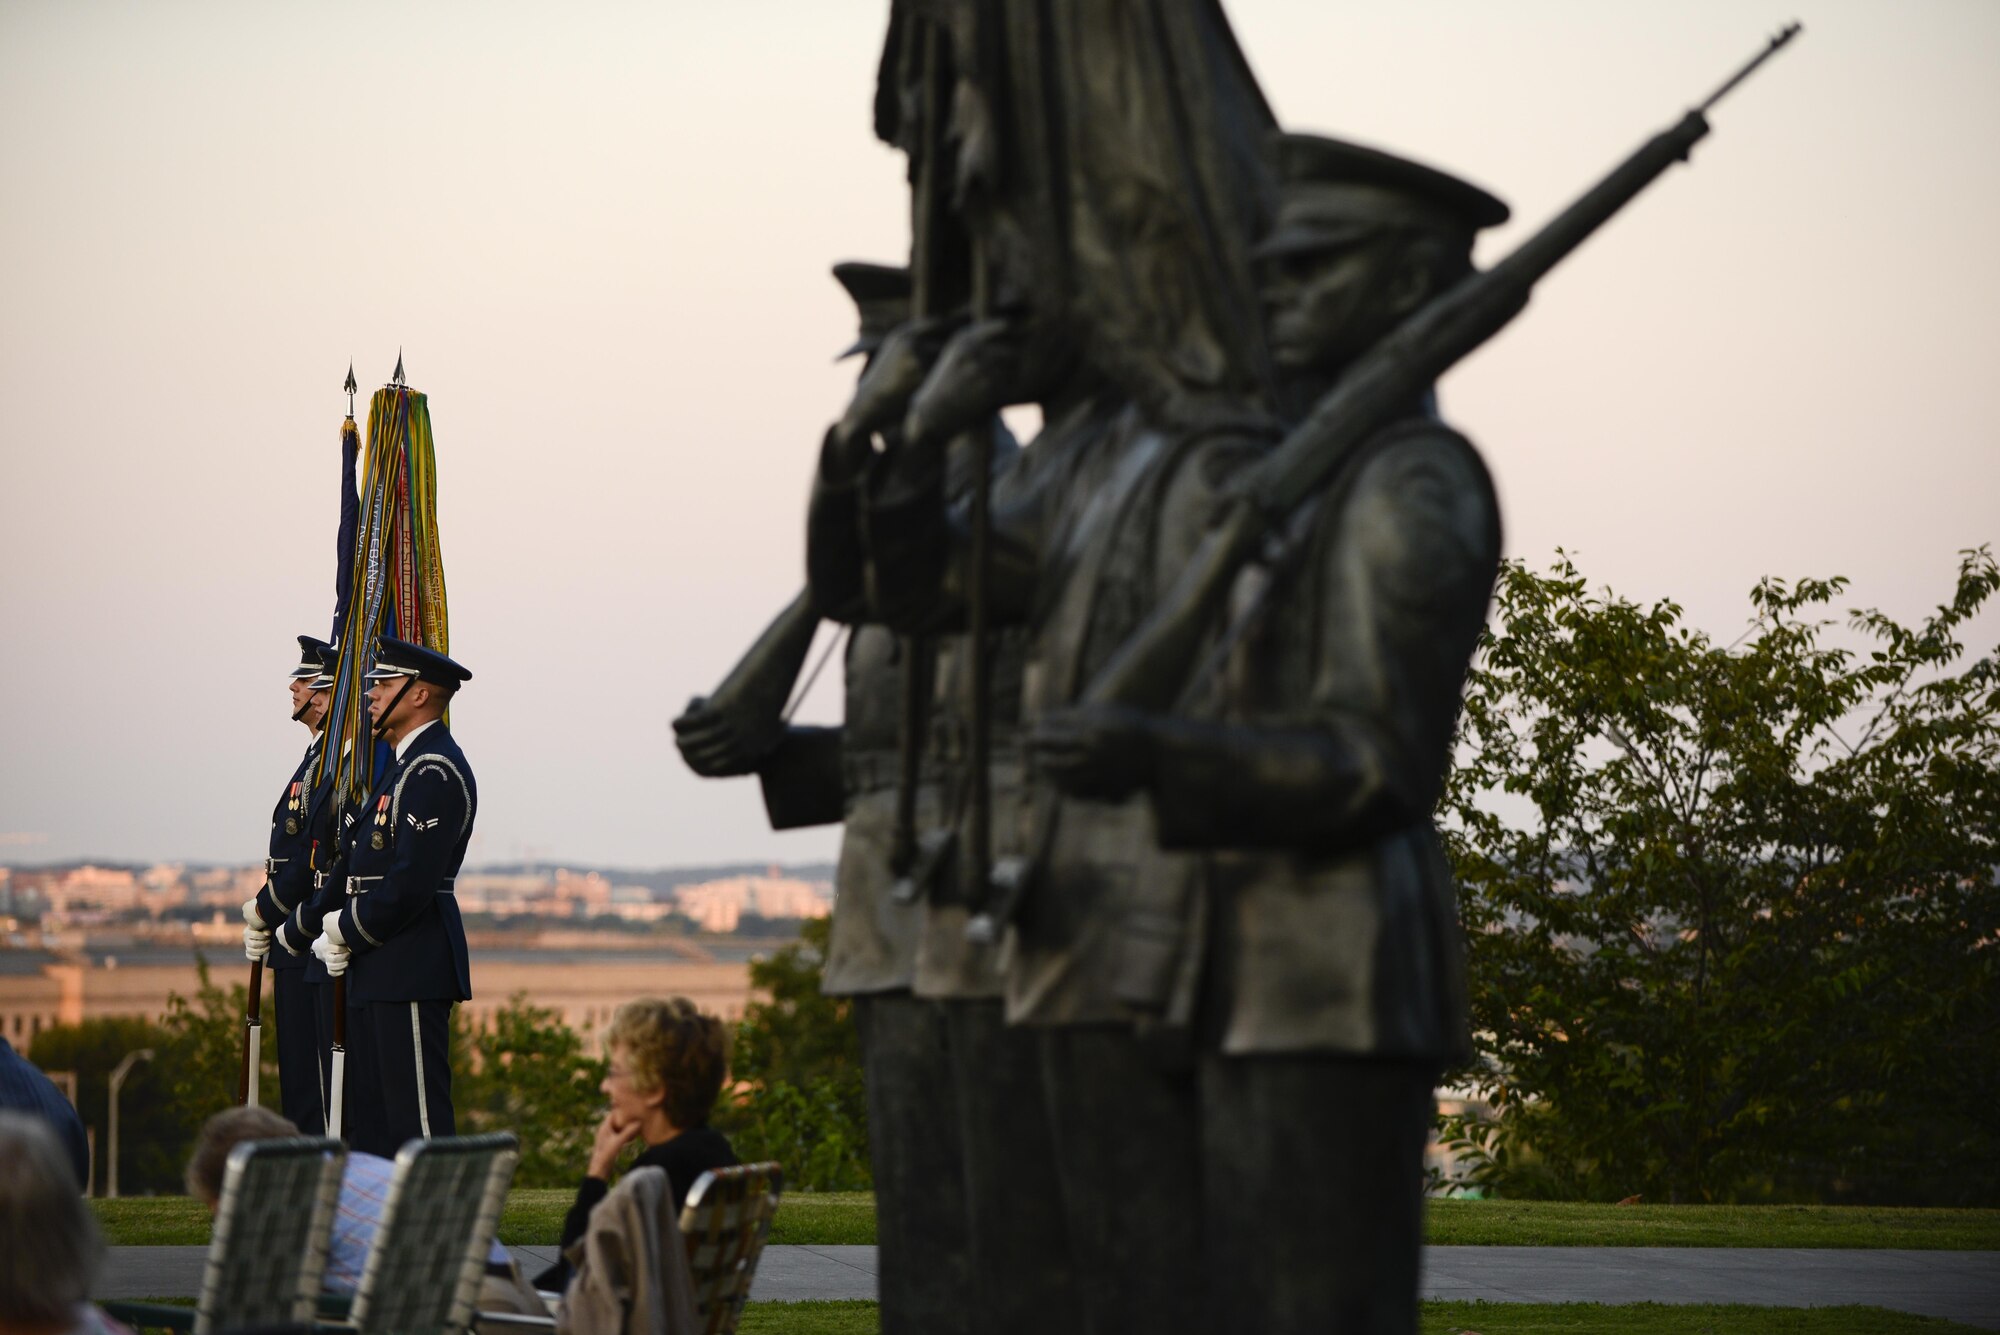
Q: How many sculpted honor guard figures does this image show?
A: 4